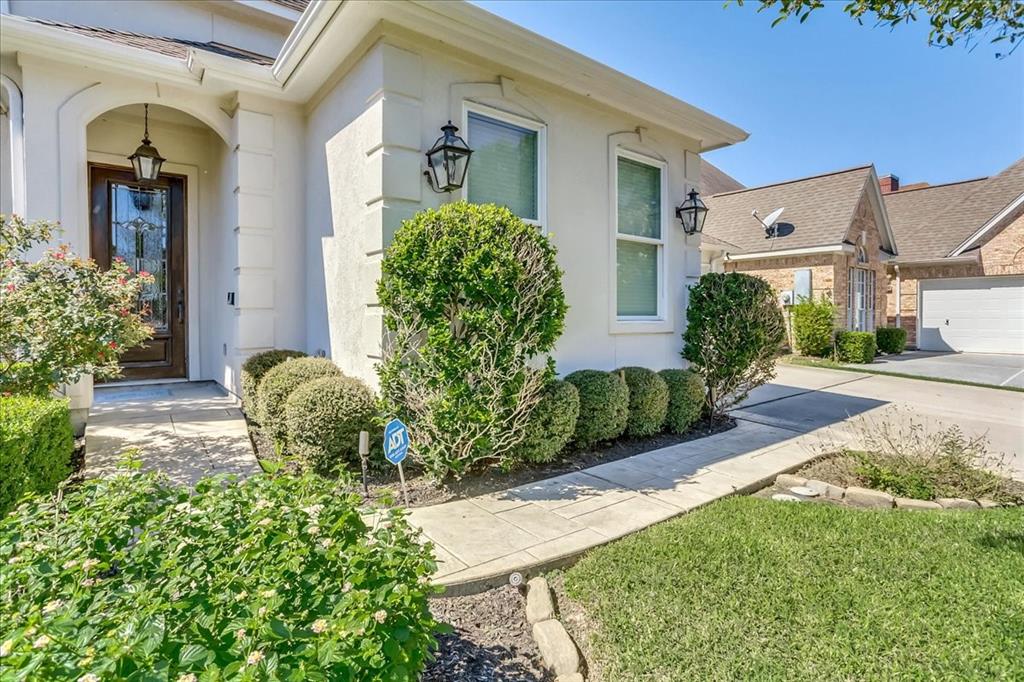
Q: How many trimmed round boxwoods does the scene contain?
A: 7